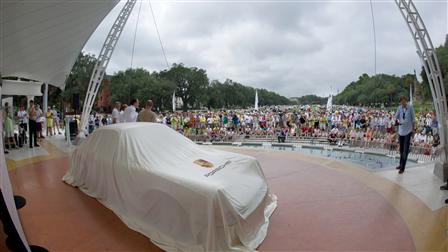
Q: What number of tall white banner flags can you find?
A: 4